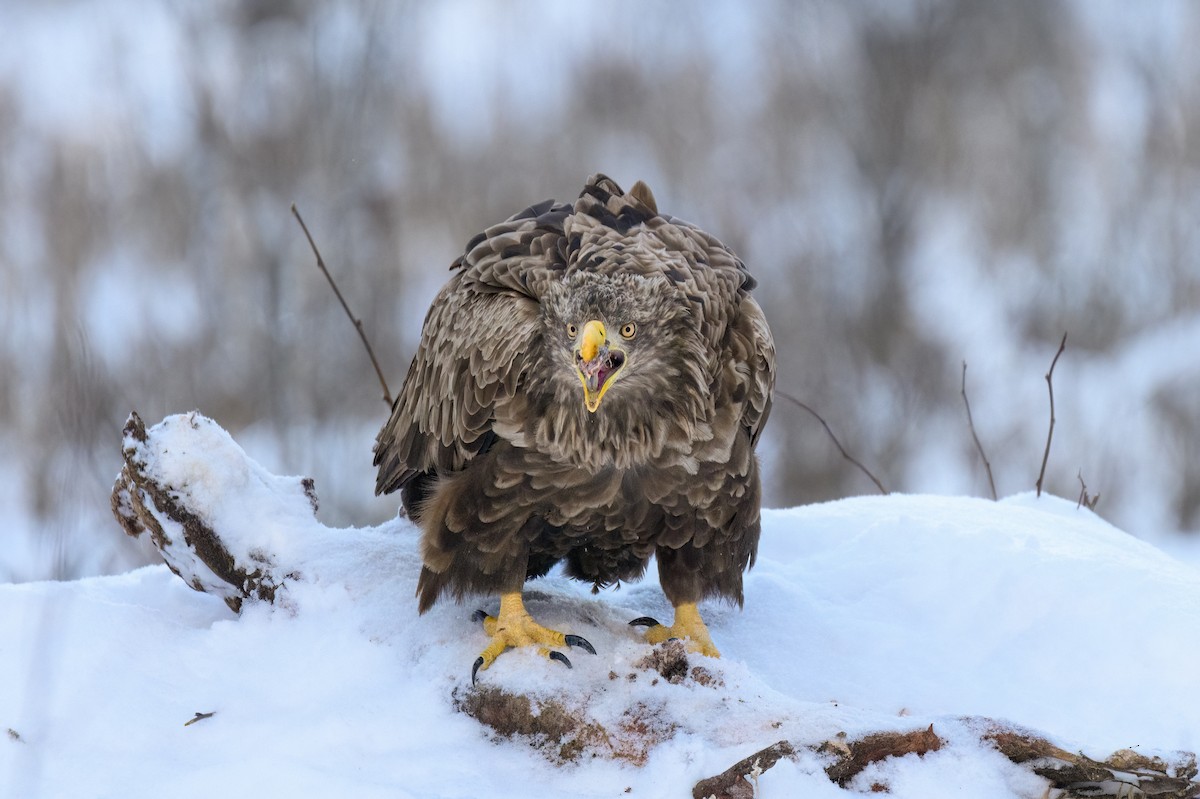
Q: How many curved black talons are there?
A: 5